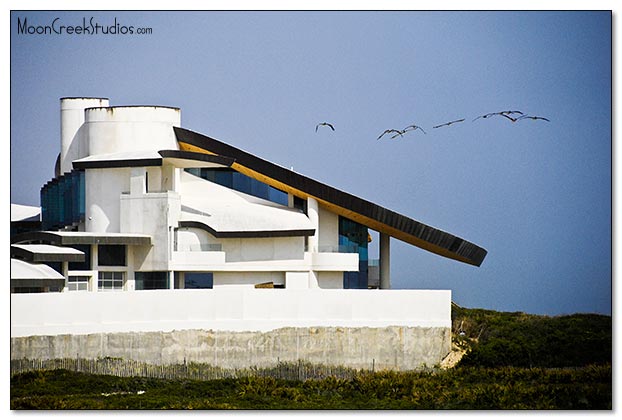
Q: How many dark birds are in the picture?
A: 9